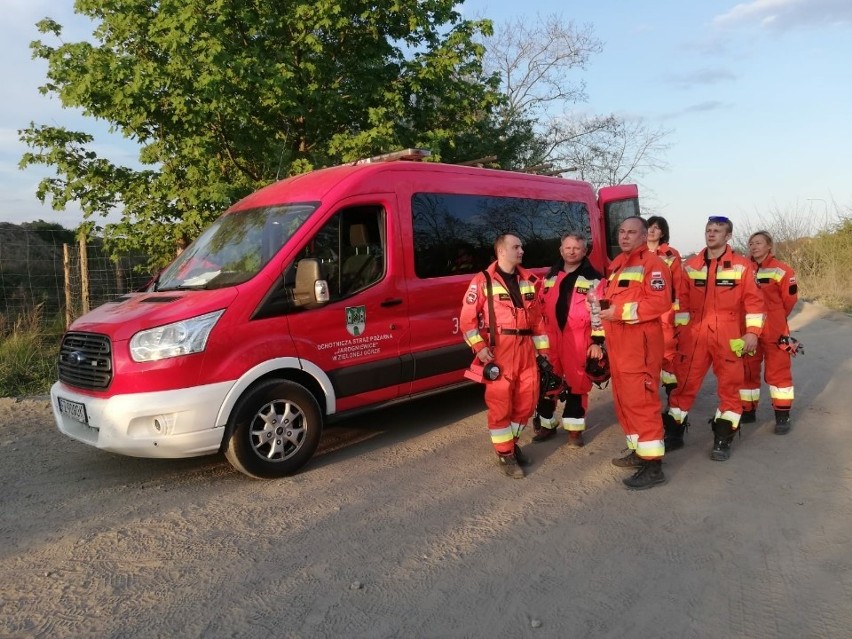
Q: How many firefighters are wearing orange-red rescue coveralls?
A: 6